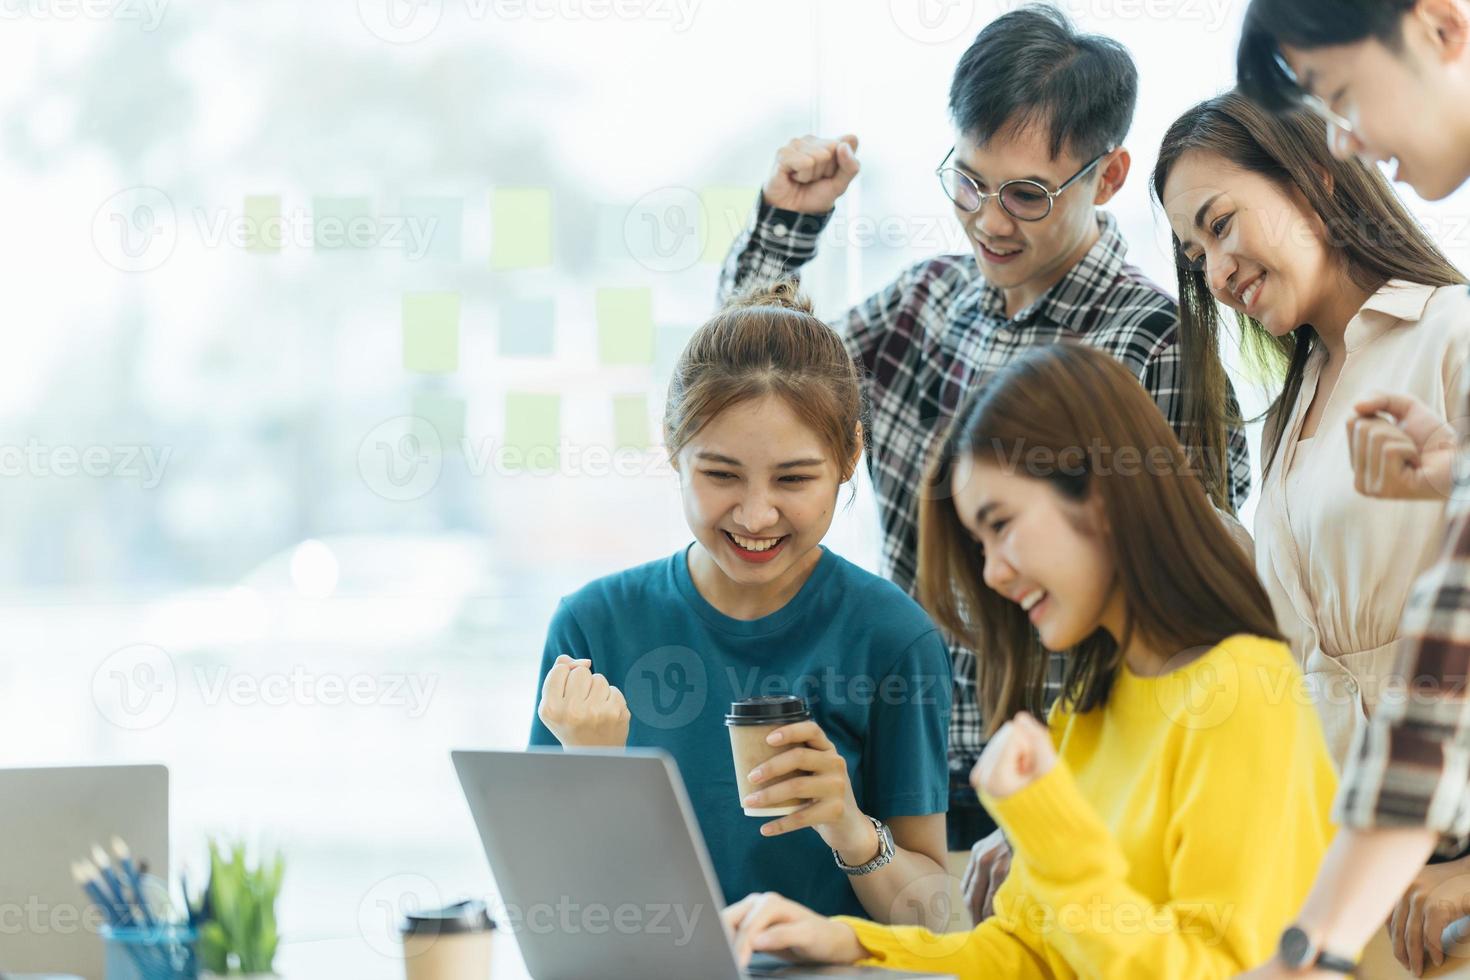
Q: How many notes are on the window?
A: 13